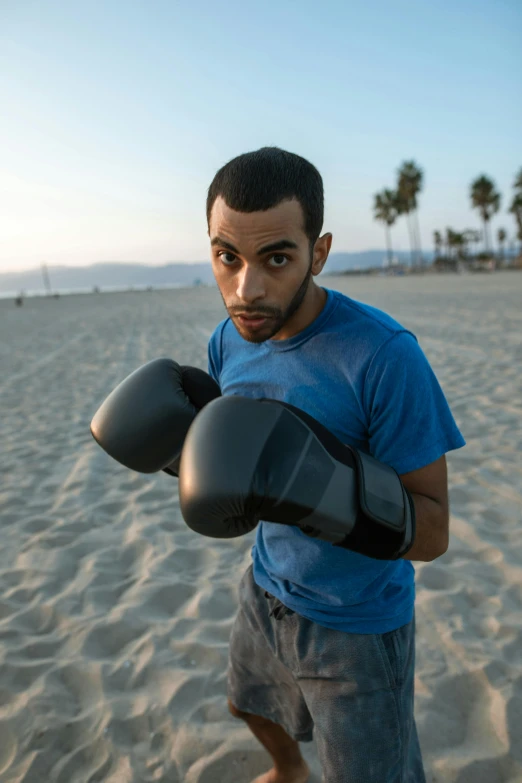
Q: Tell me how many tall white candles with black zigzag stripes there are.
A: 0